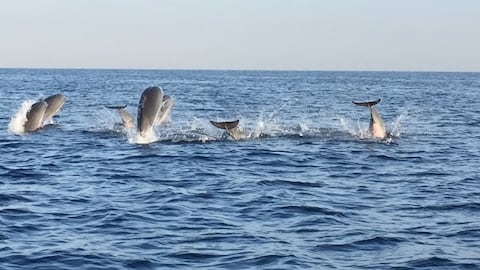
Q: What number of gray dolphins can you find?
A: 7